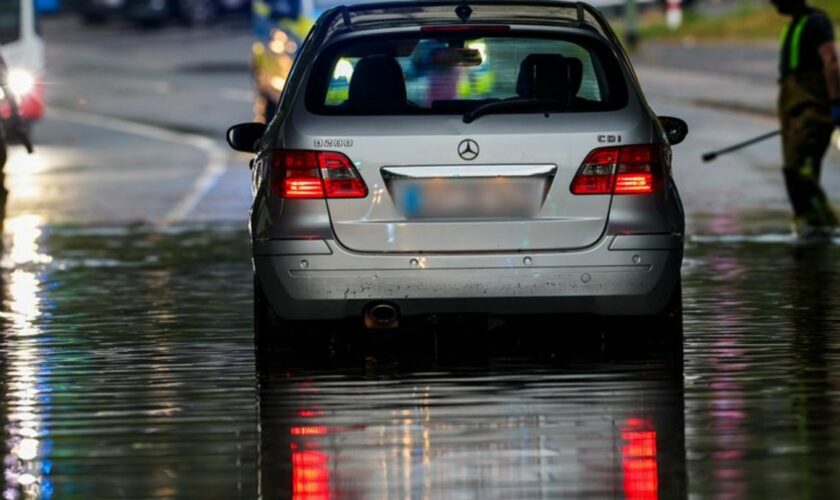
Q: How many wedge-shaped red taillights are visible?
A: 2